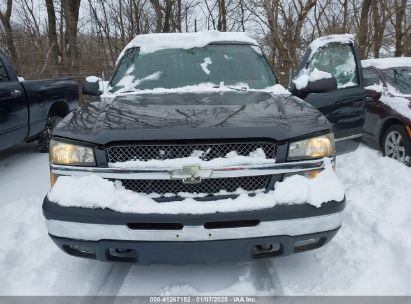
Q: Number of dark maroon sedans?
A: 1